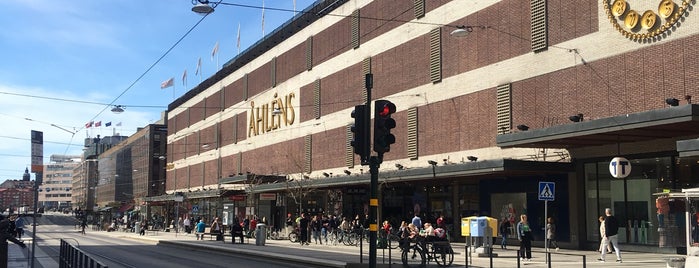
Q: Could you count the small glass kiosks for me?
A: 1